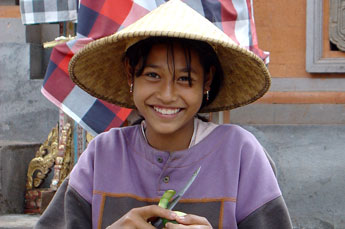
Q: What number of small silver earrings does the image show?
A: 2